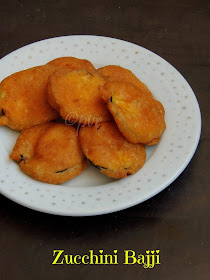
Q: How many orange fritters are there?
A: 7